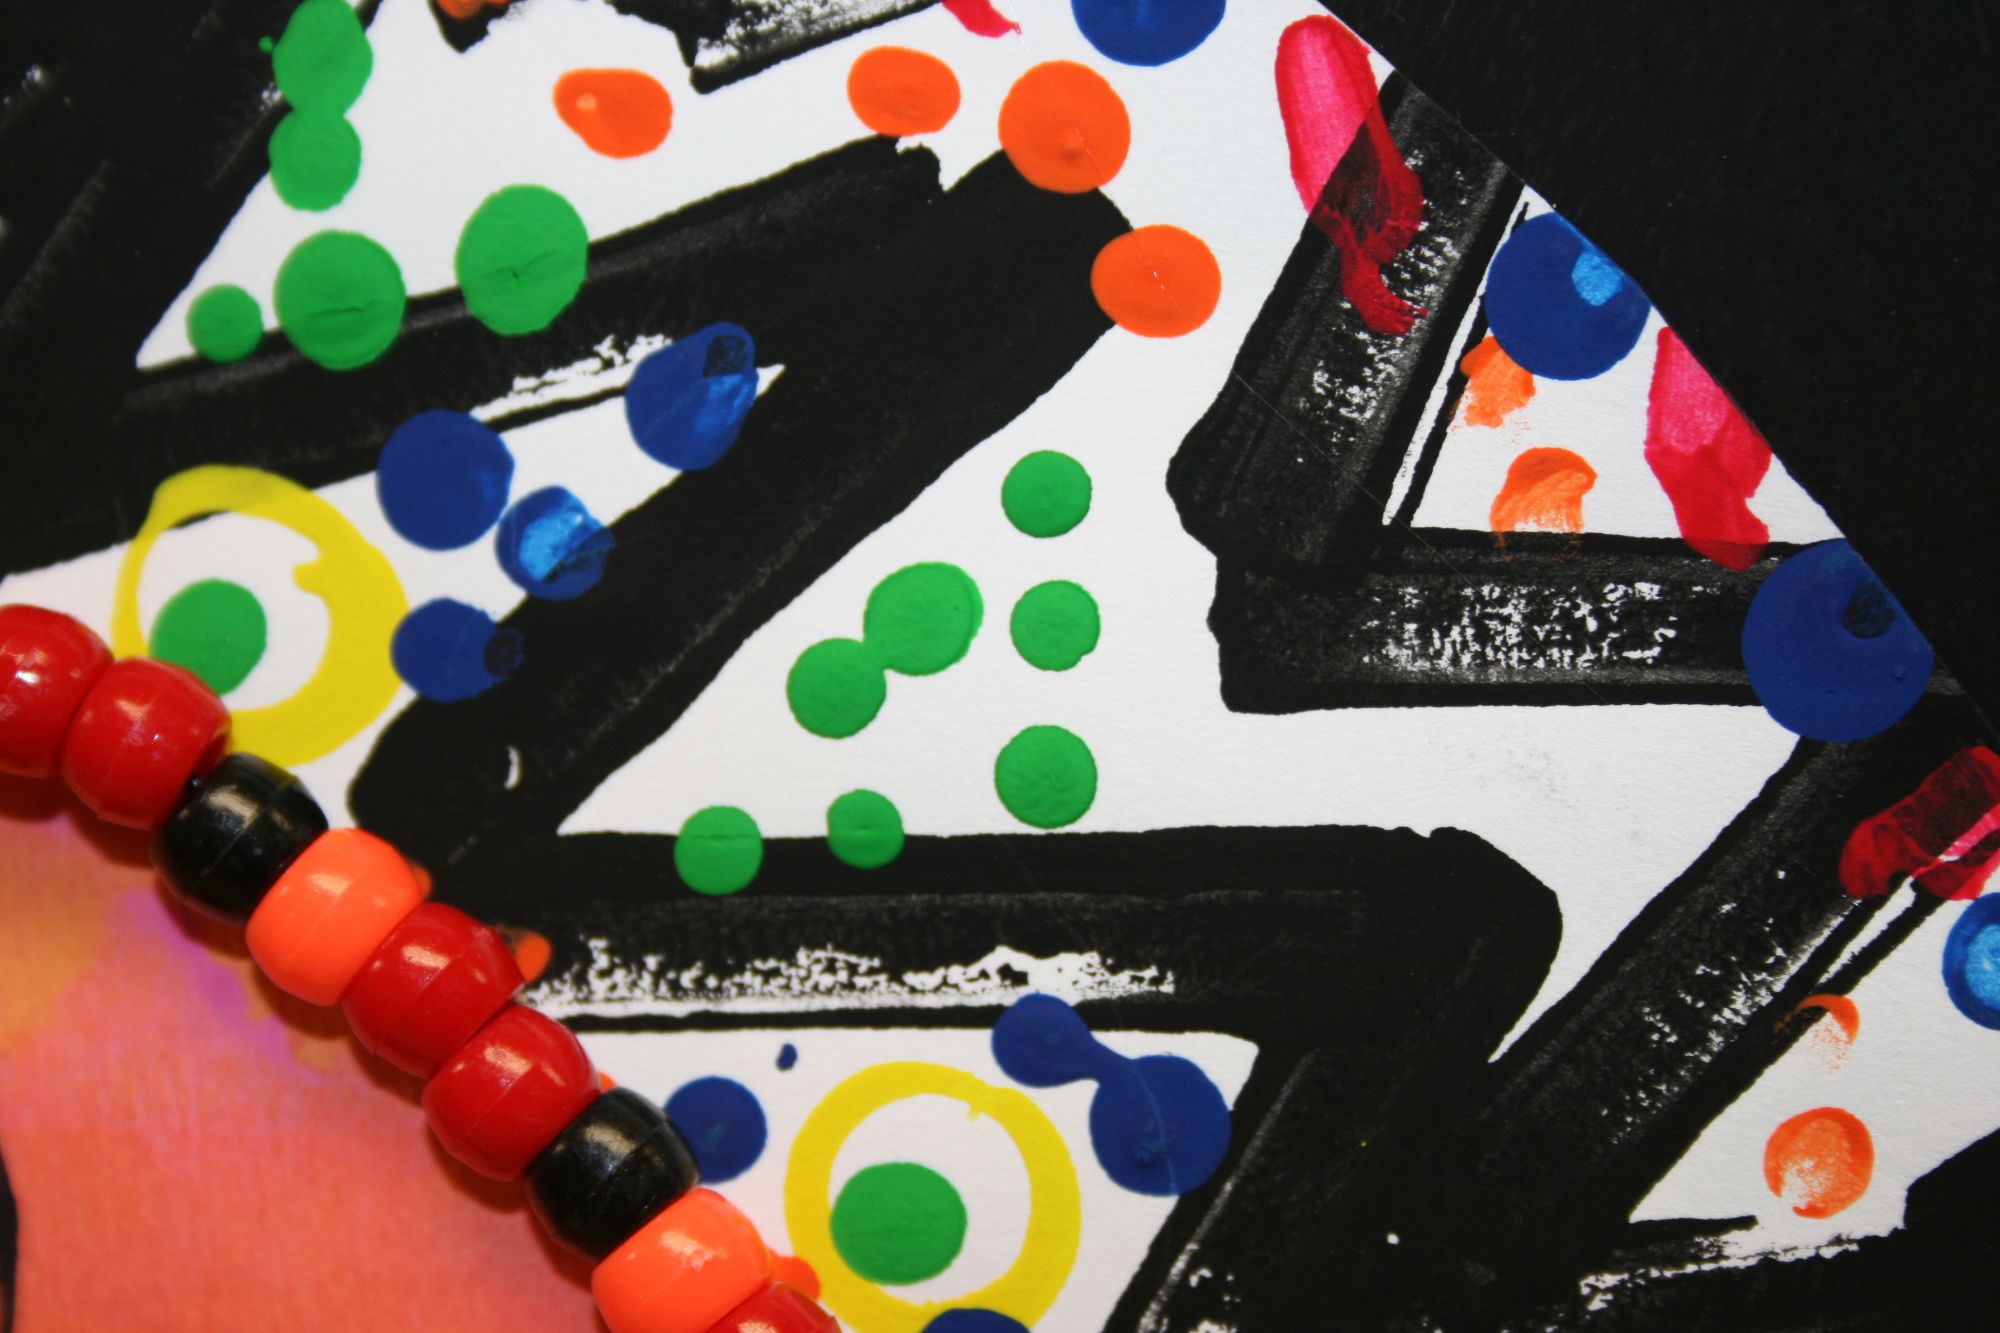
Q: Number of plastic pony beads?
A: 9